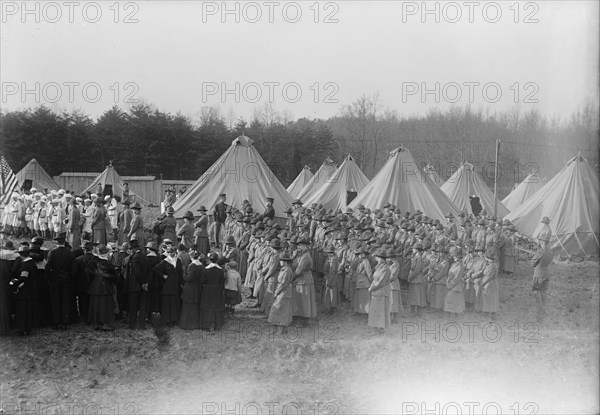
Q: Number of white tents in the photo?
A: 11